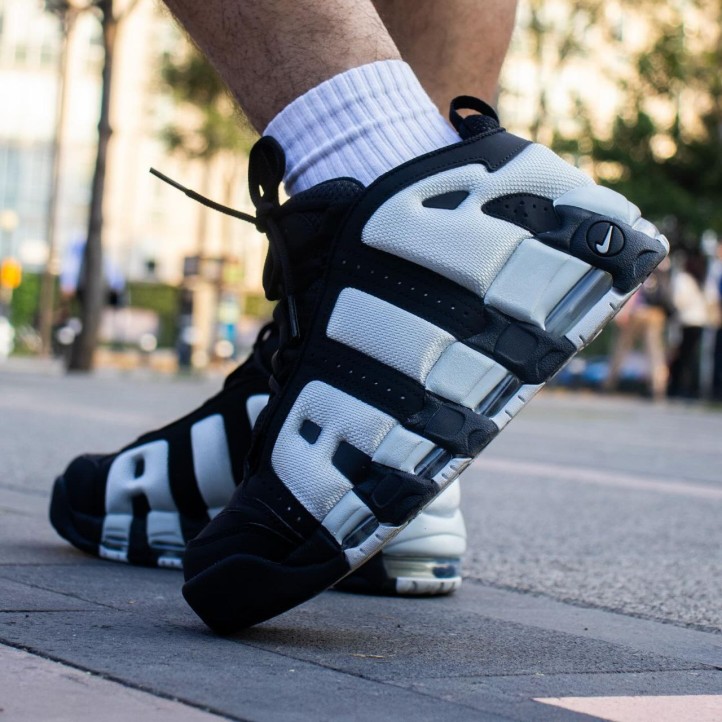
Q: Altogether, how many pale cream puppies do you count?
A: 0